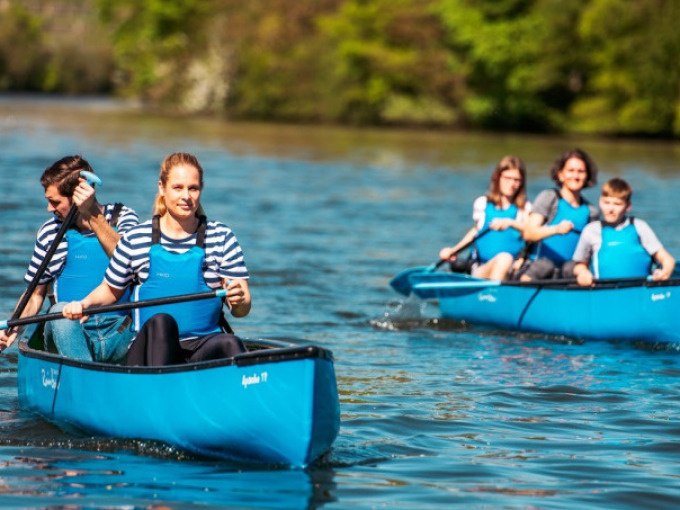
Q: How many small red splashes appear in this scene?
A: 0